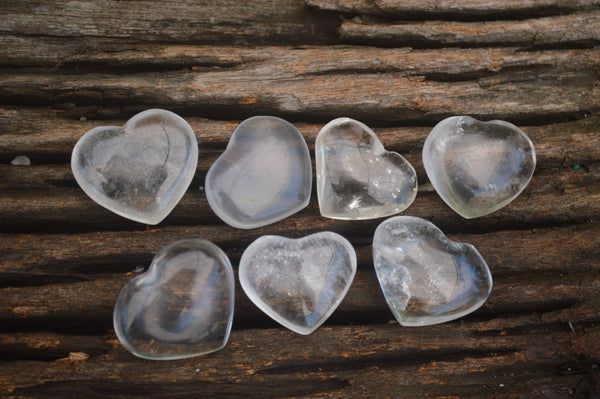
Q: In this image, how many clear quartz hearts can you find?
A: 7